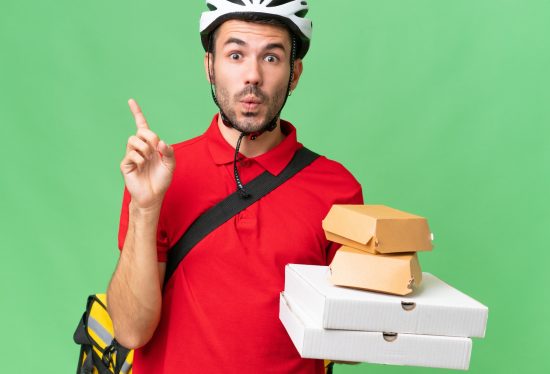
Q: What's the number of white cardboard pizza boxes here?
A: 2